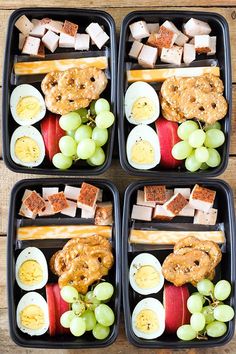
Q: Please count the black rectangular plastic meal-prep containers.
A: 4